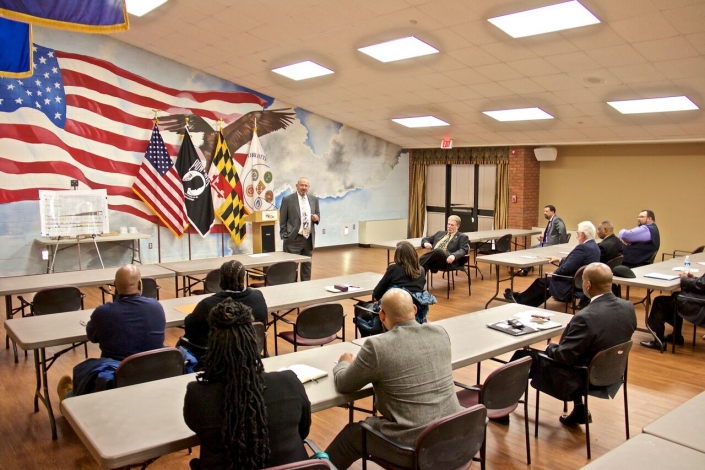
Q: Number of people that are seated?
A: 12